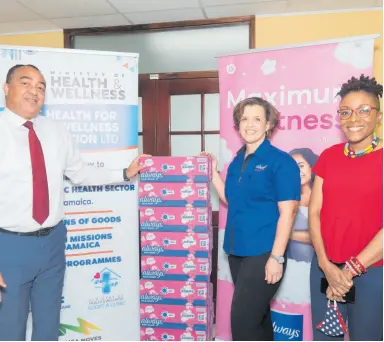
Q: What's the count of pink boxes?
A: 8